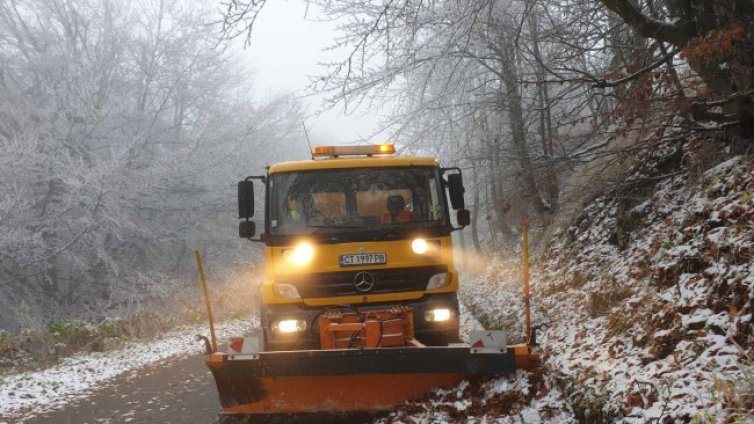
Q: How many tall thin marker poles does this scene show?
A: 2